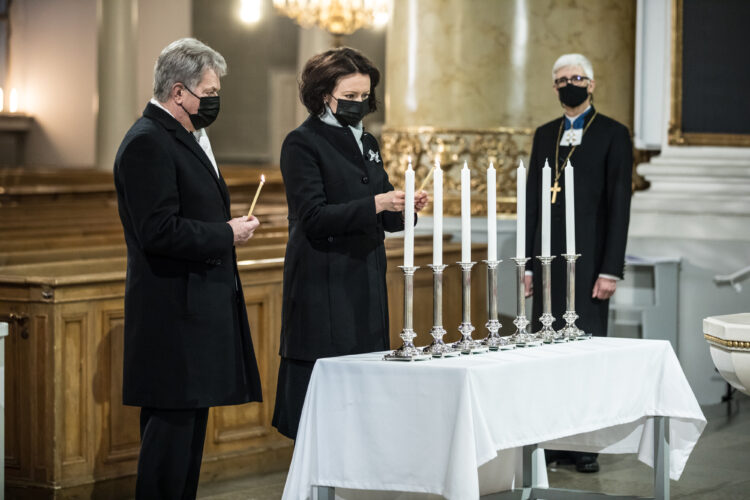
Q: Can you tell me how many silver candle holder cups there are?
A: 7